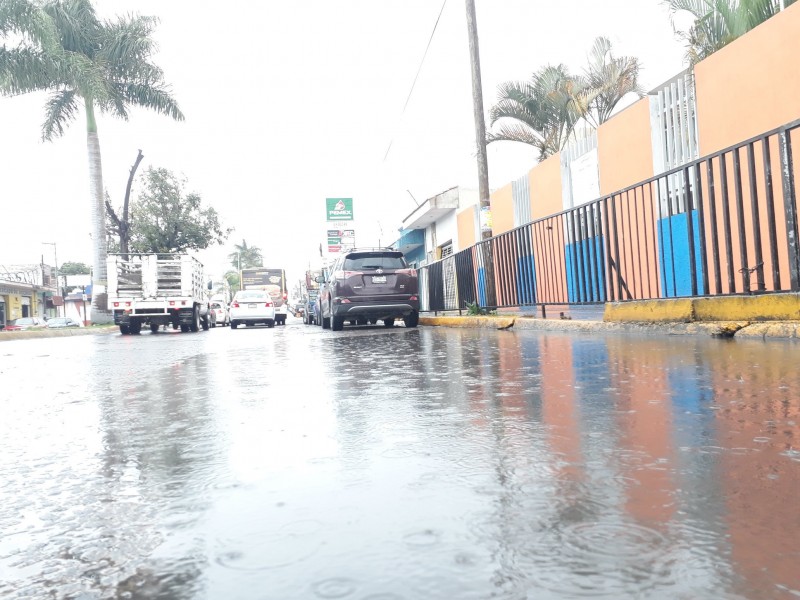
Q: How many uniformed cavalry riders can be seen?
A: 0